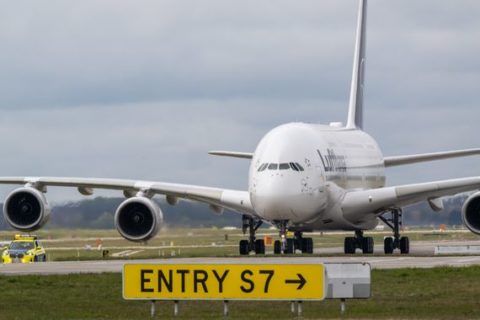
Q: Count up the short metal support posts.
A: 6